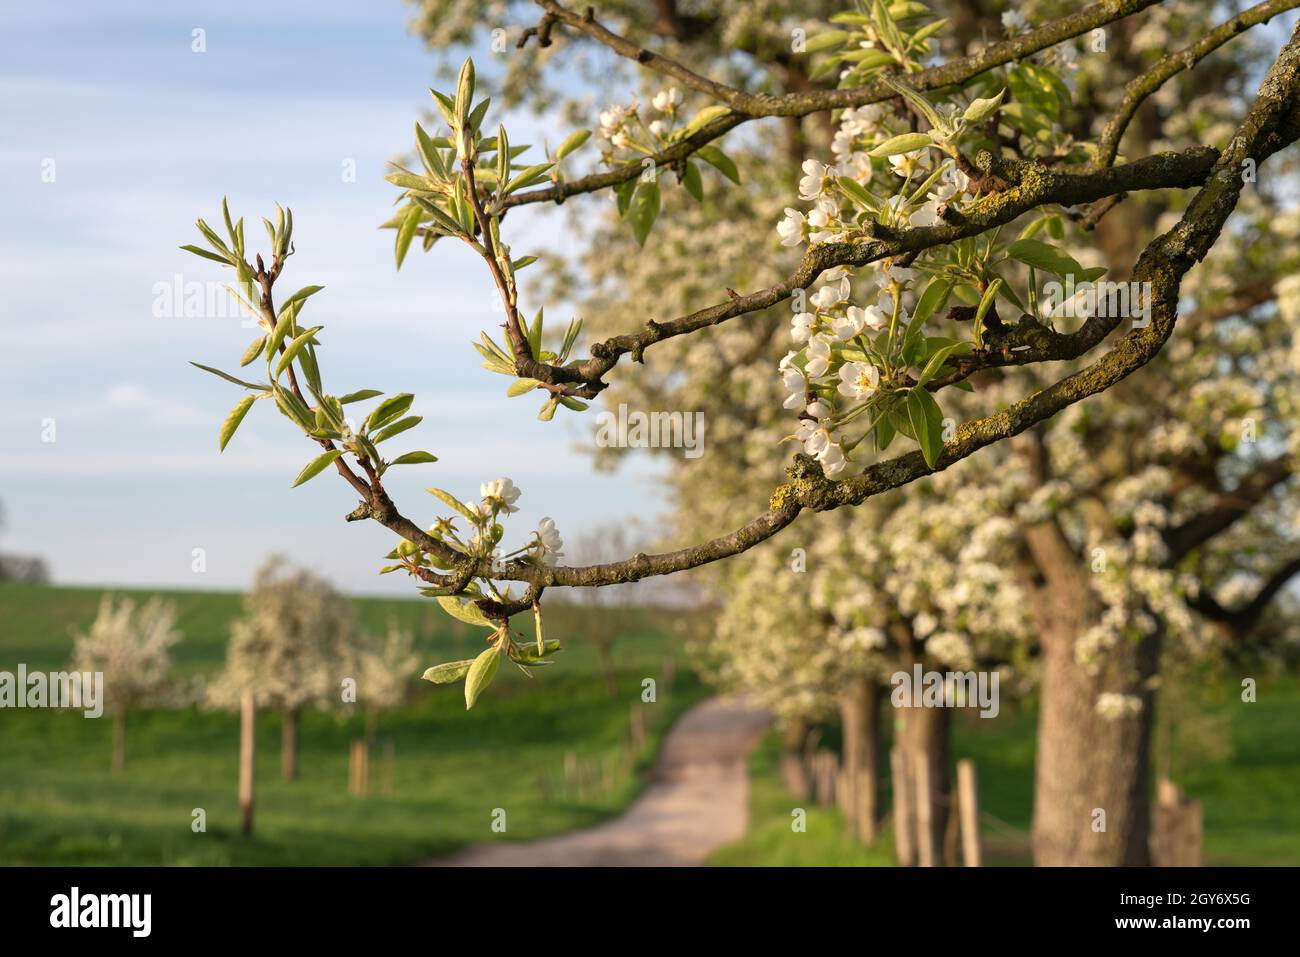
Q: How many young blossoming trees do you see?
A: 3